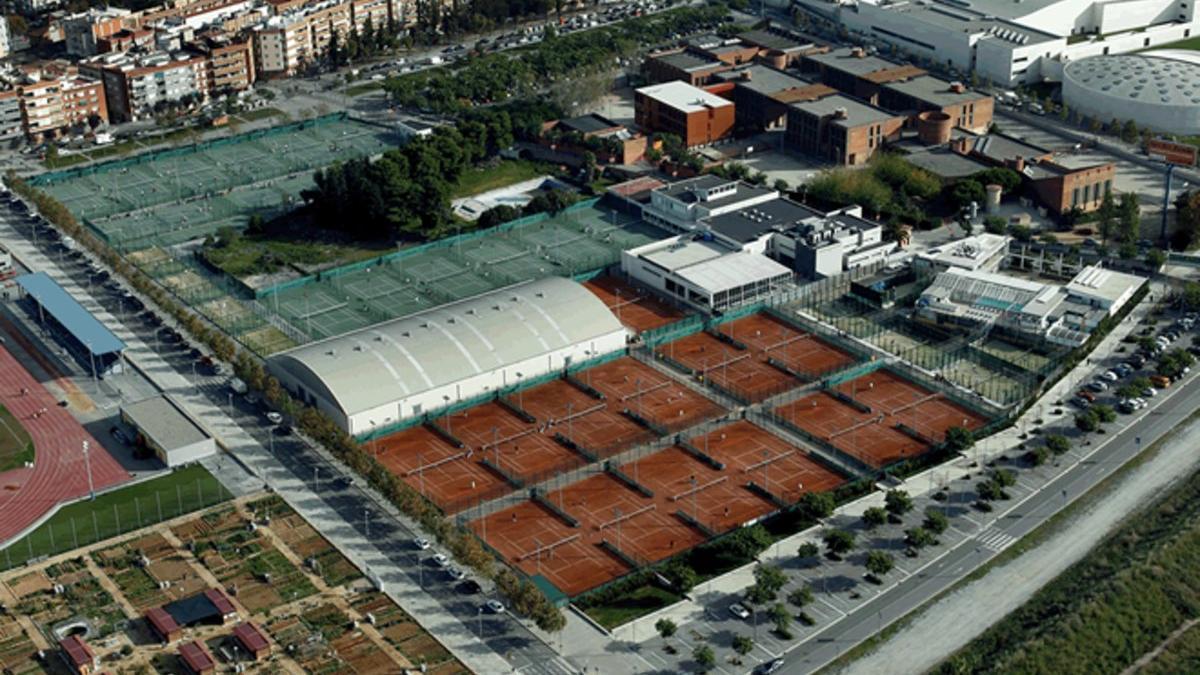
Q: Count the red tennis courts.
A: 13